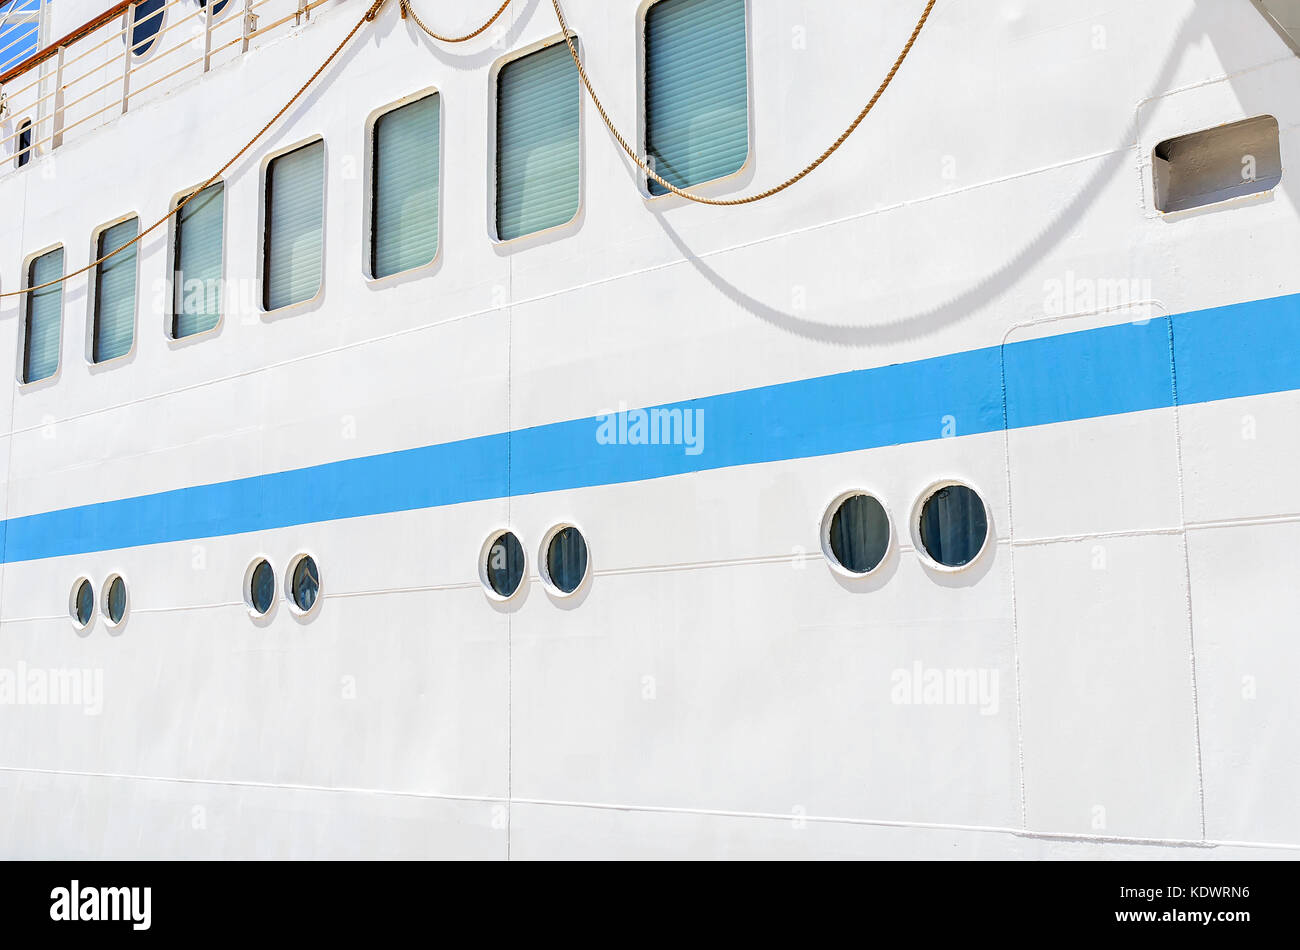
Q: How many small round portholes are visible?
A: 8